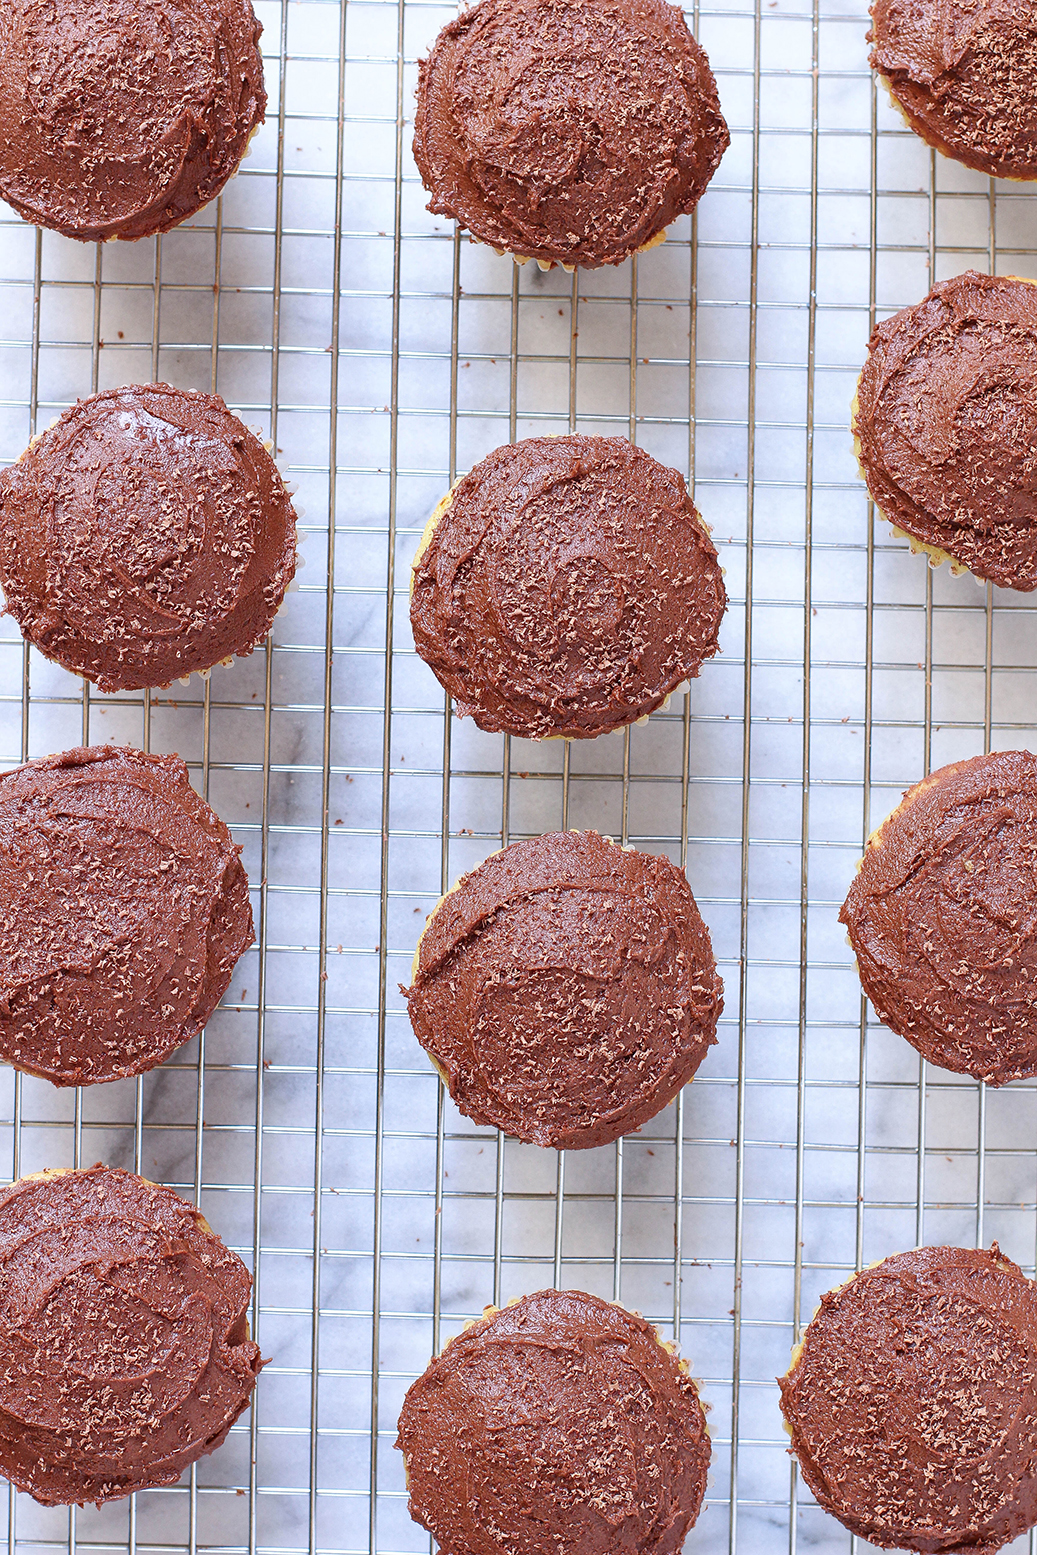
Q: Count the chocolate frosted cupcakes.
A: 12